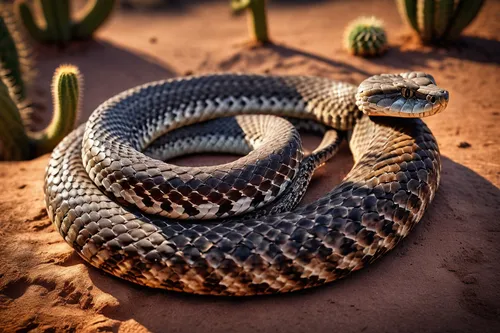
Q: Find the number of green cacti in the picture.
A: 5